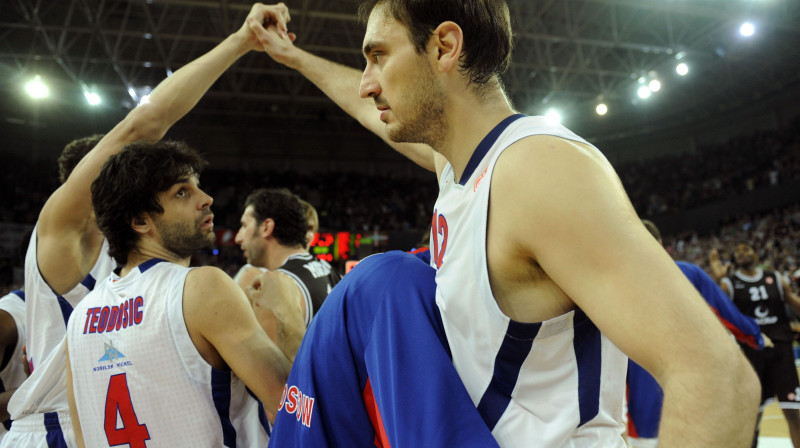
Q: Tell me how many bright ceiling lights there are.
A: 9